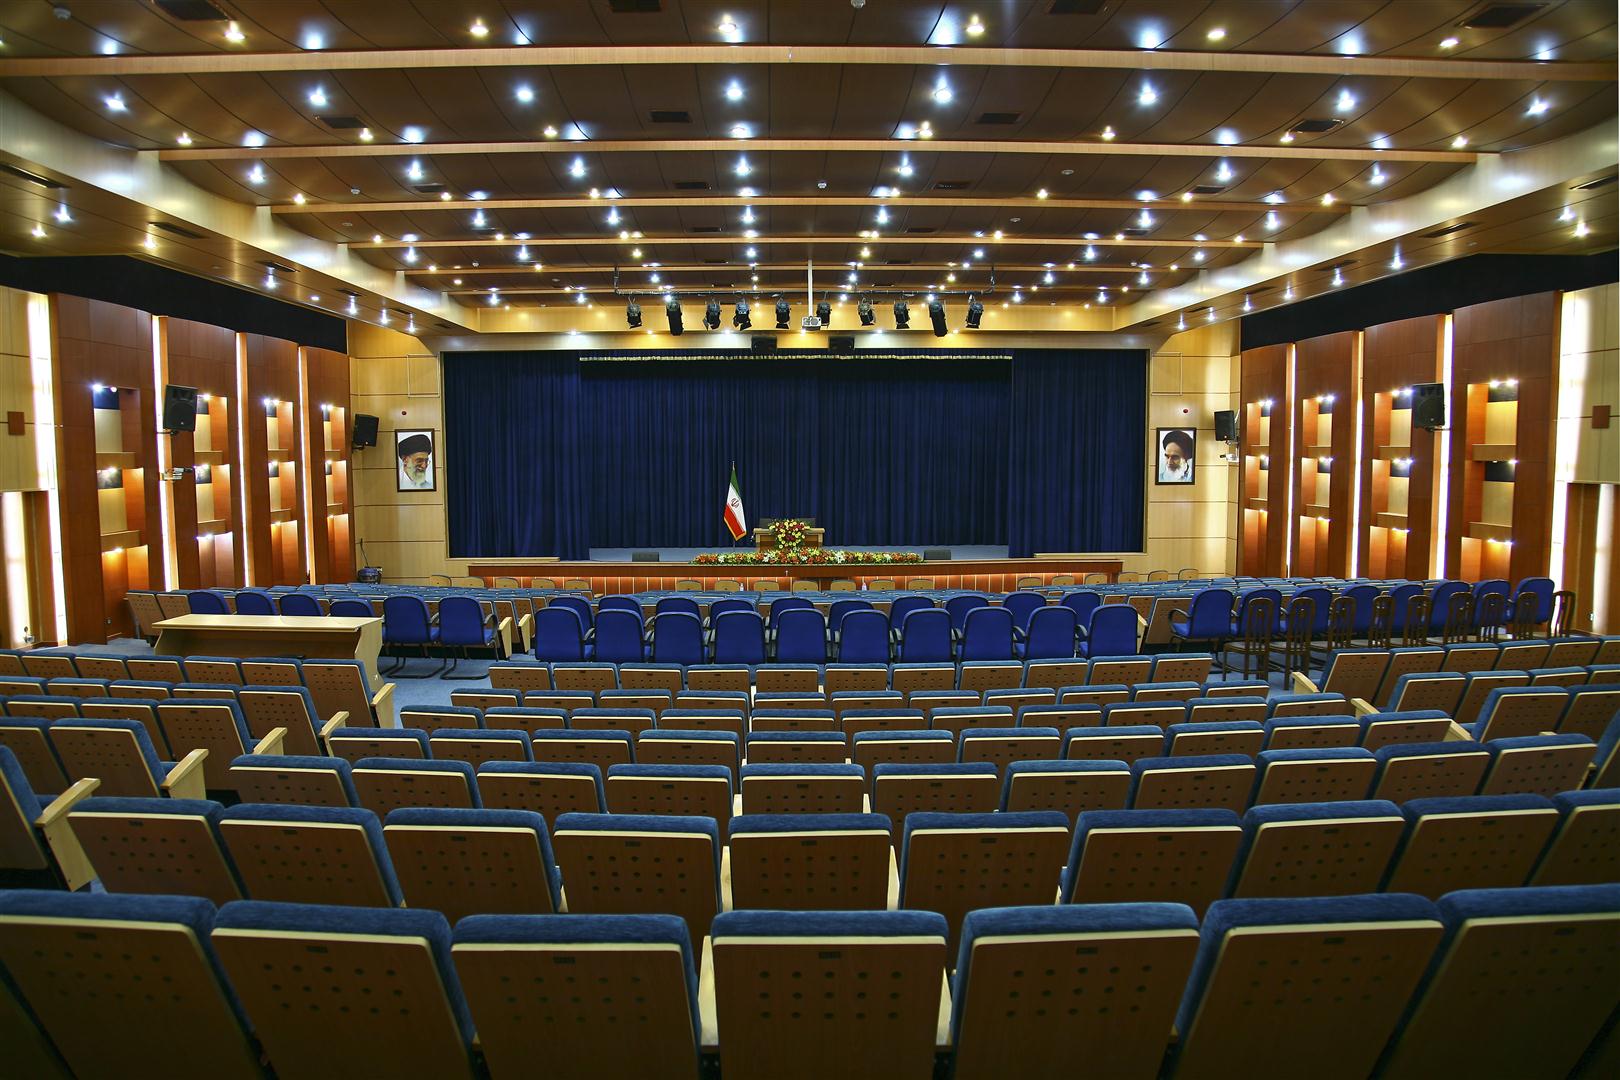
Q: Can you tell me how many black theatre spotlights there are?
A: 10